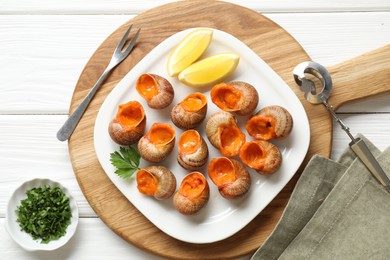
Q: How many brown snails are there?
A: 12